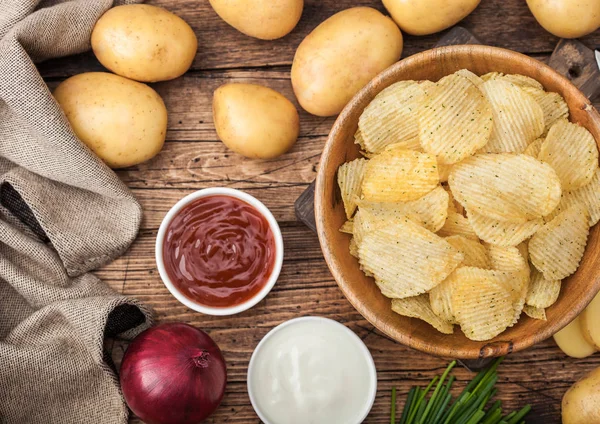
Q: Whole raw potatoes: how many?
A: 8